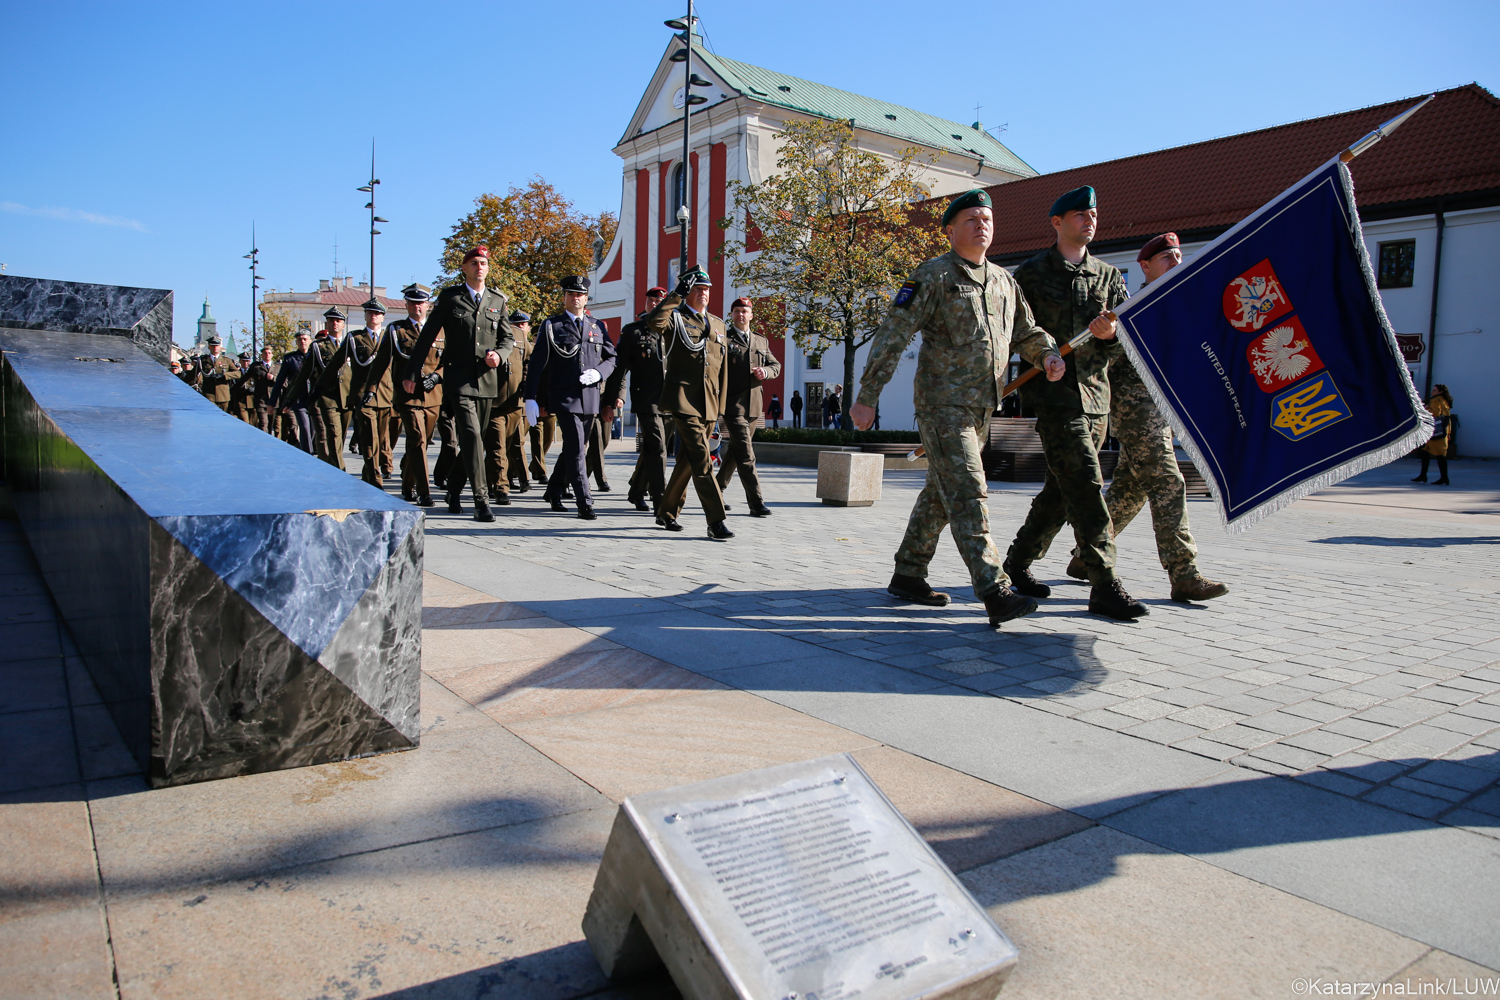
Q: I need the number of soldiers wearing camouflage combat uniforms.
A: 3